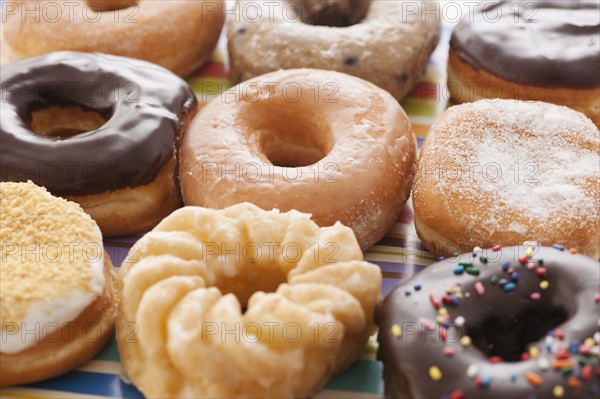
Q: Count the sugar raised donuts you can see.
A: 1